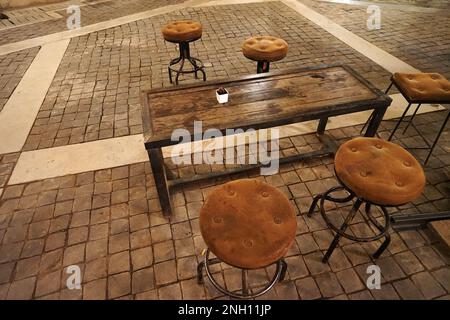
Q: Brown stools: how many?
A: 5